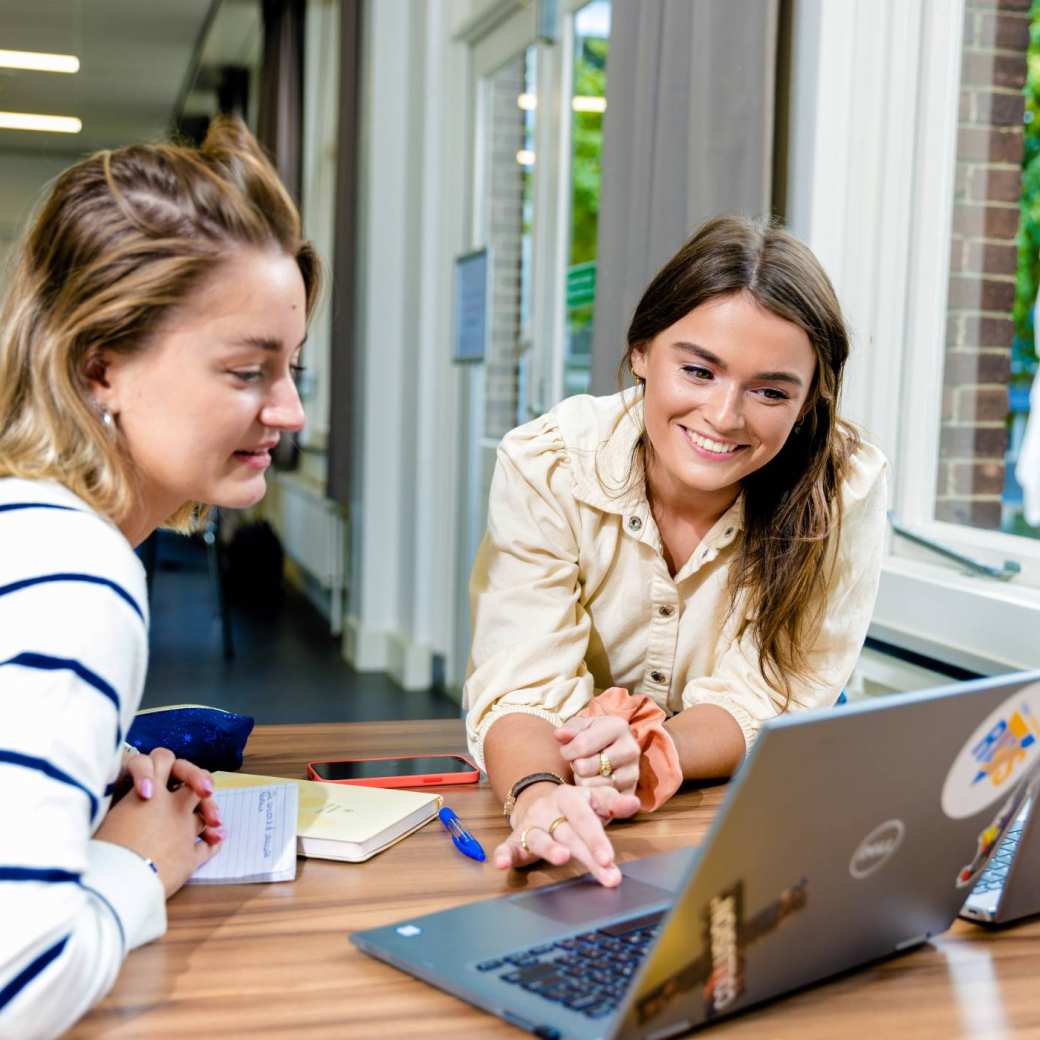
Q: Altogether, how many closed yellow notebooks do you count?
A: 1